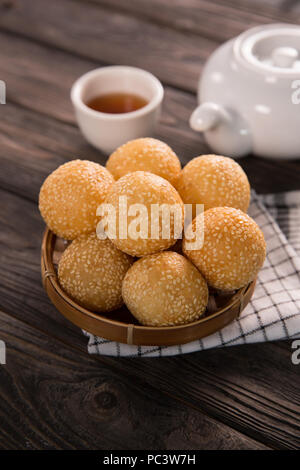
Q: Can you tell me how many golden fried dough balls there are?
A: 7